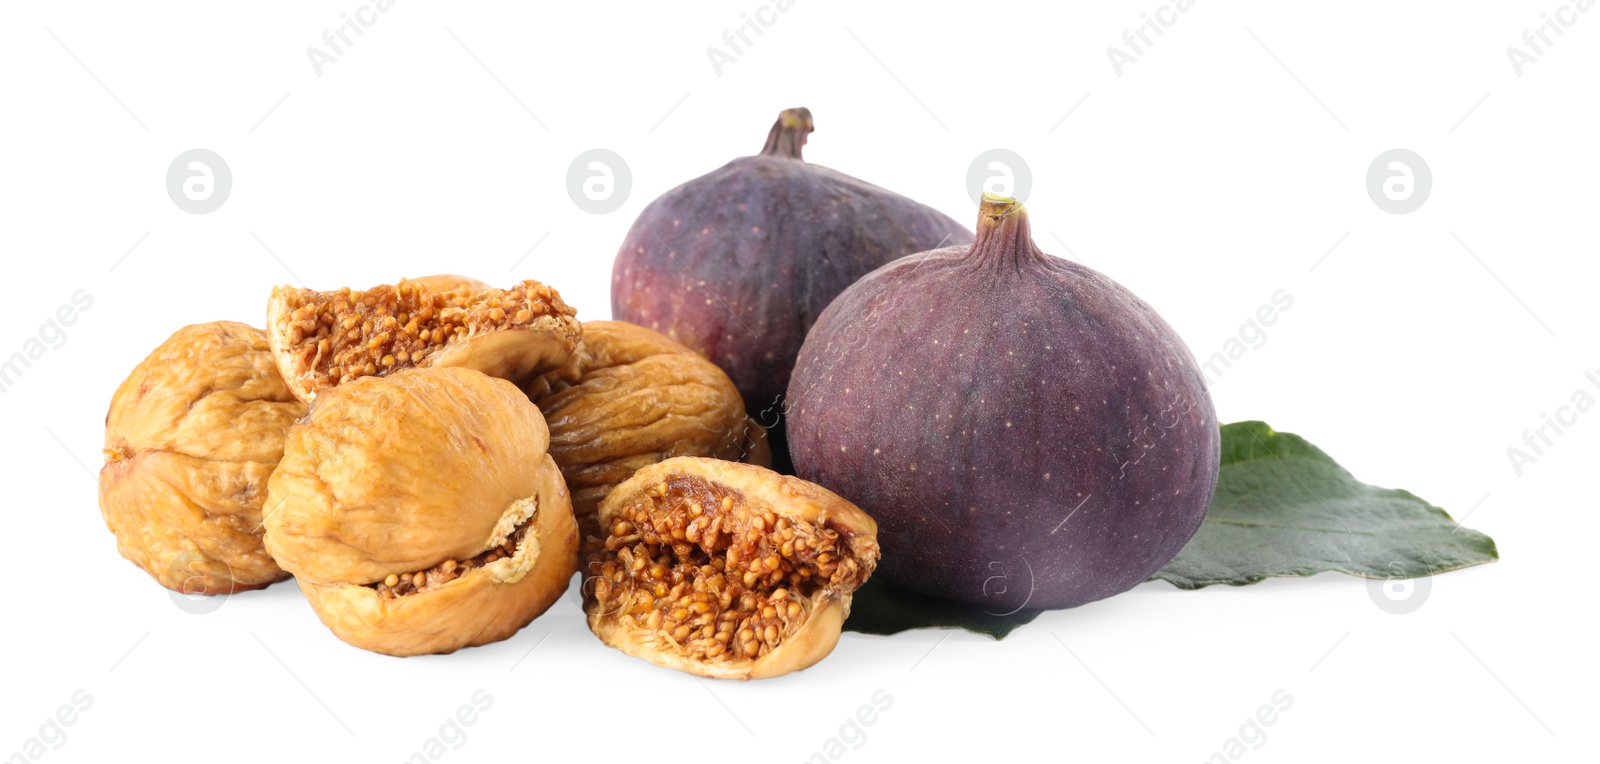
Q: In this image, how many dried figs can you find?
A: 5